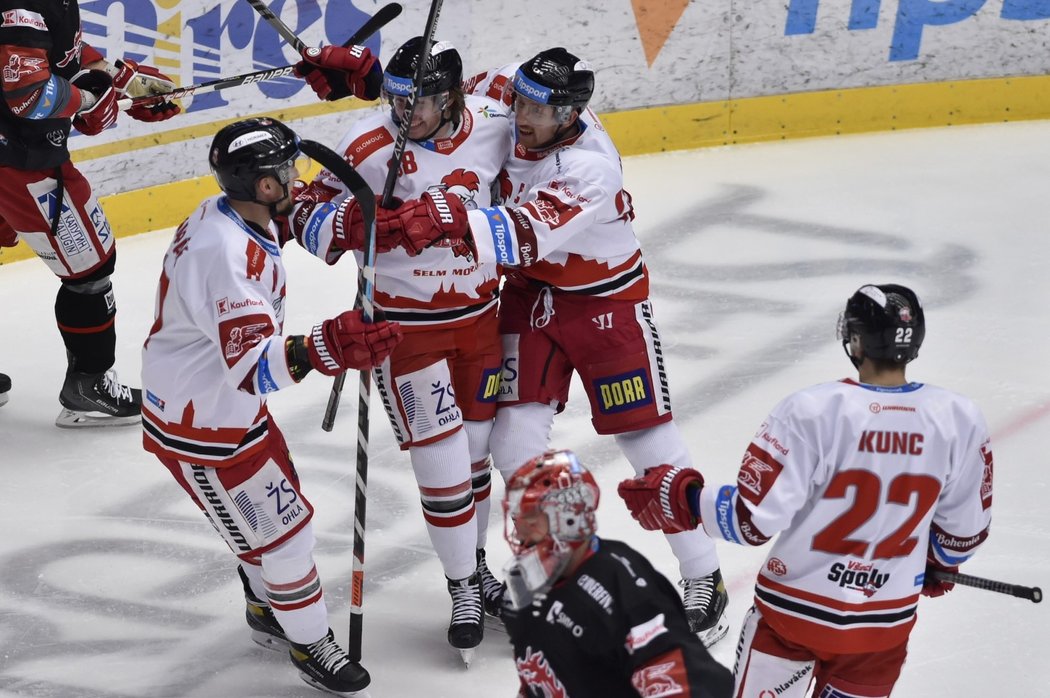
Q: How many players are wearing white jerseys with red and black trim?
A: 4